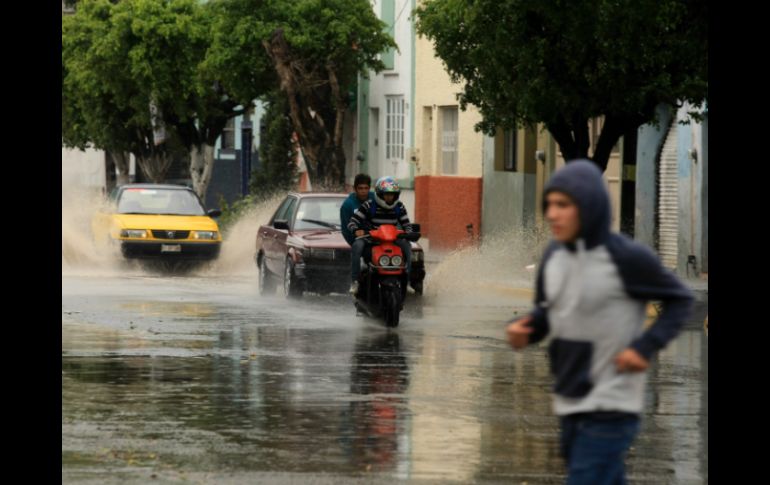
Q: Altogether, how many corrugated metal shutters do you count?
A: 1